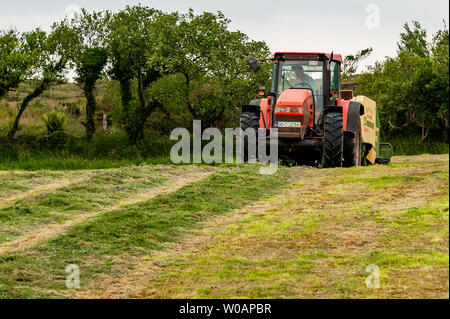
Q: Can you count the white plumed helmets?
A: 0